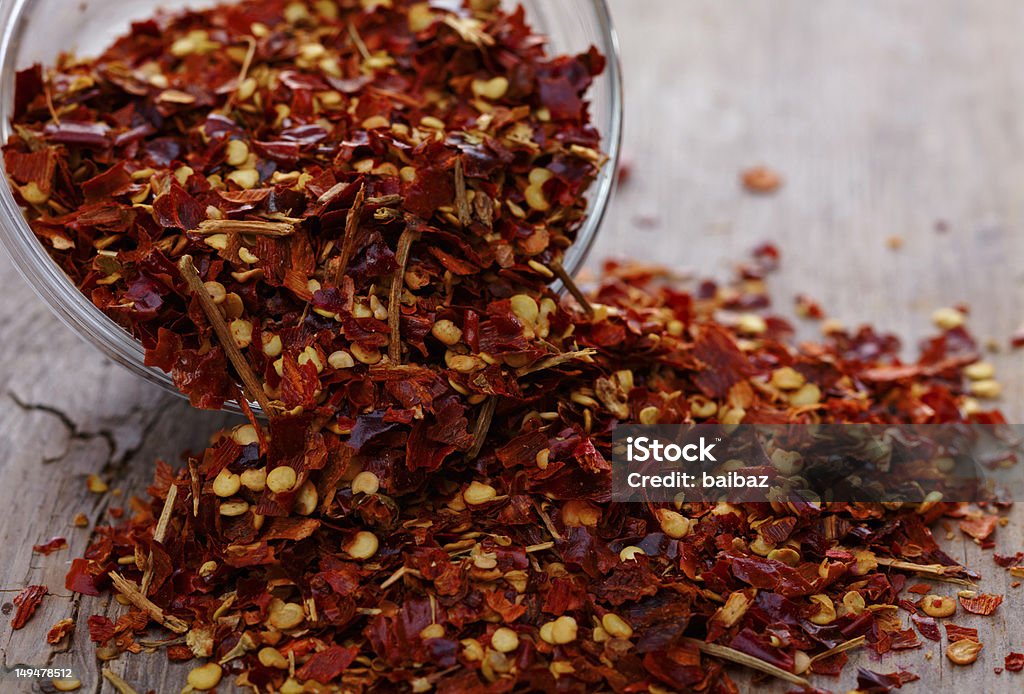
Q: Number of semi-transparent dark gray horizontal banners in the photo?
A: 1